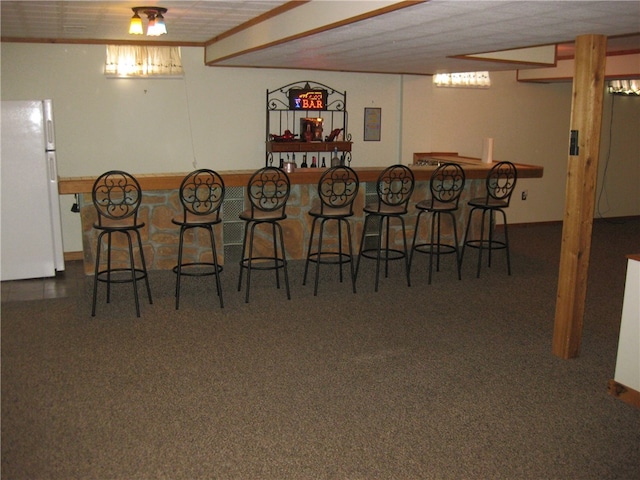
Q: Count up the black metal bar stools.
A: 7